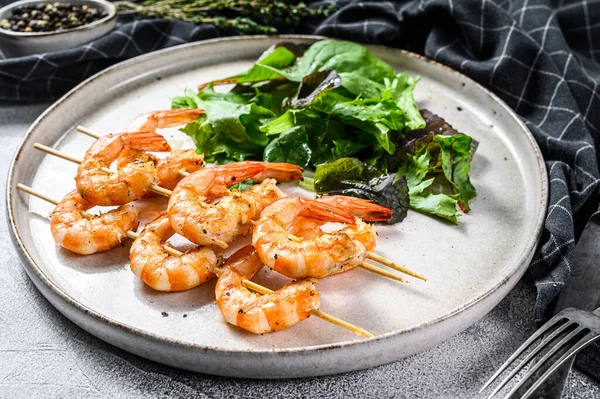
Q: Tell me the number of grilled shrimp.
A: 9